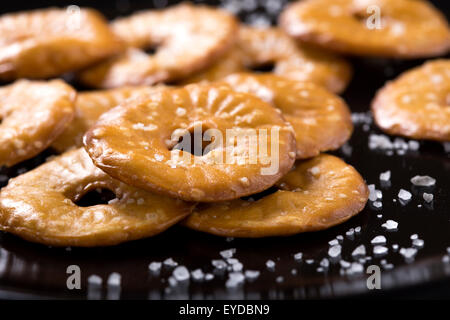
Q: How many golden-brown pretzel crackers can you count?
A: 11